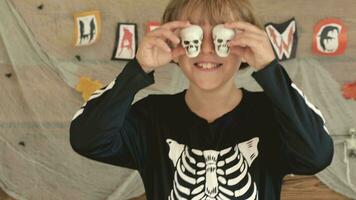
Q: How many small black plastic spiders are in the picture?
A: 4